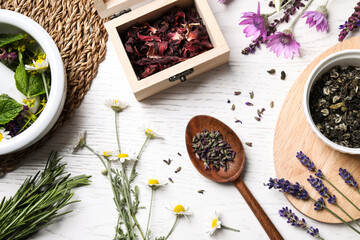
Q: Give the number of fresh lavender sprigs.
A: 5